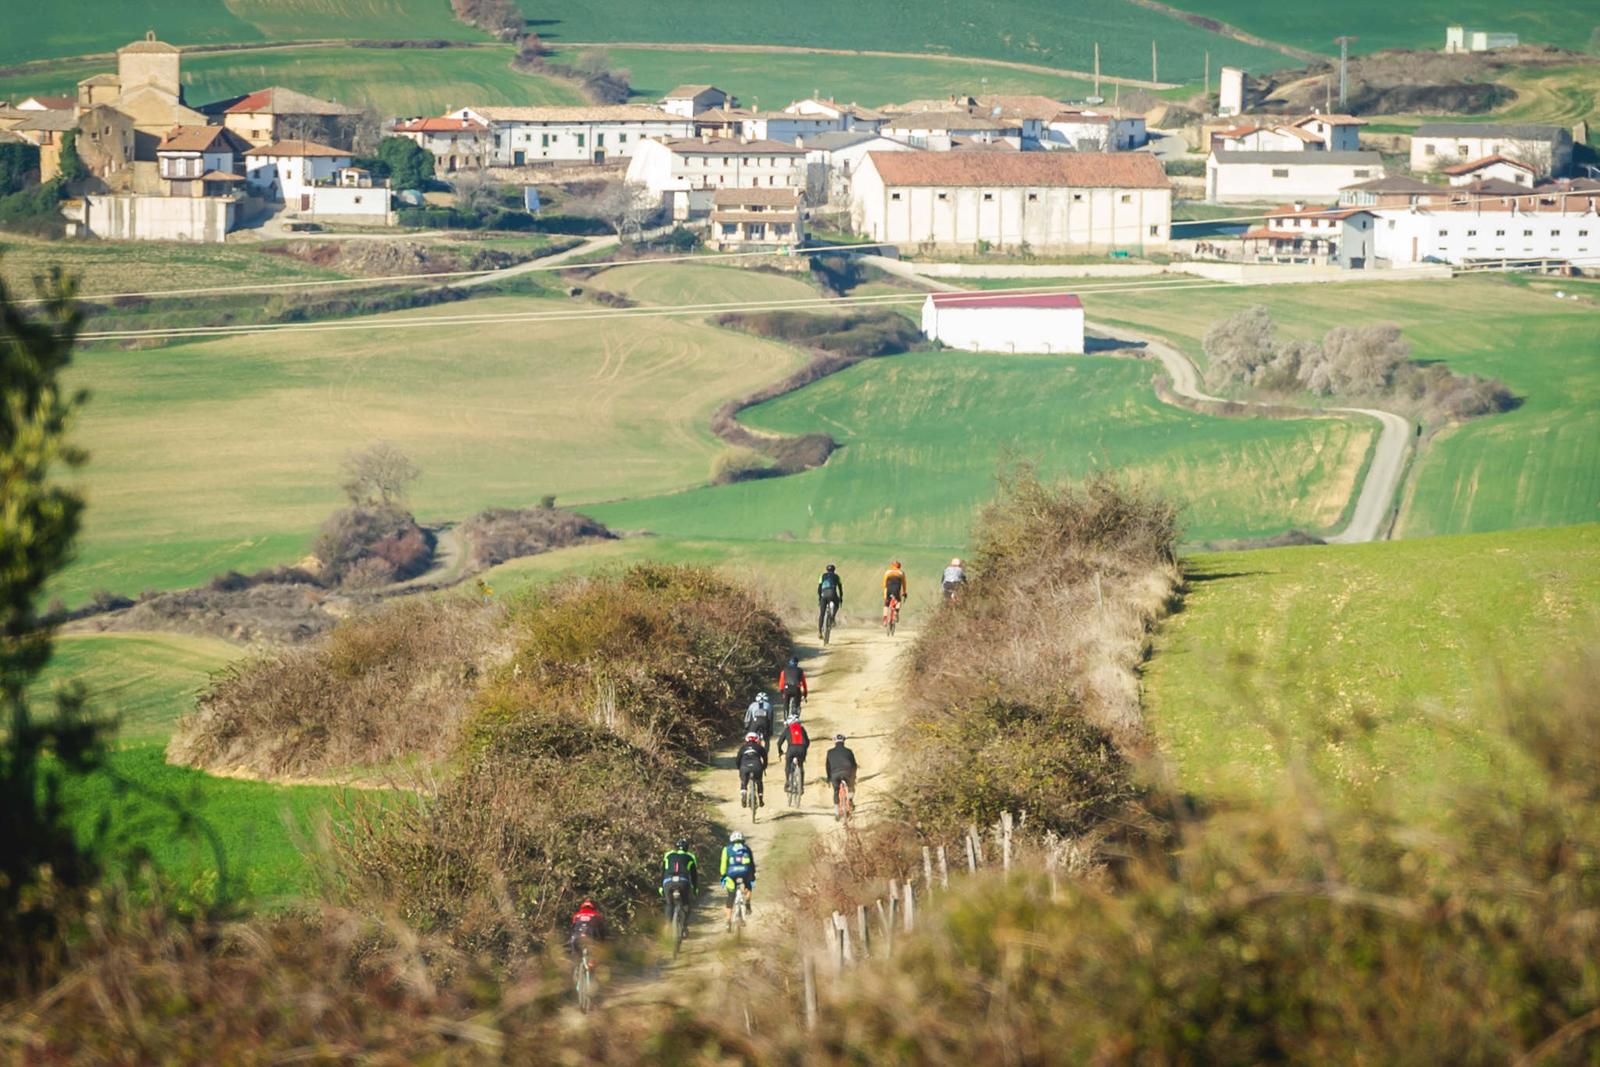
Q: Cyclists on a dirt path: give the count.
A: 11